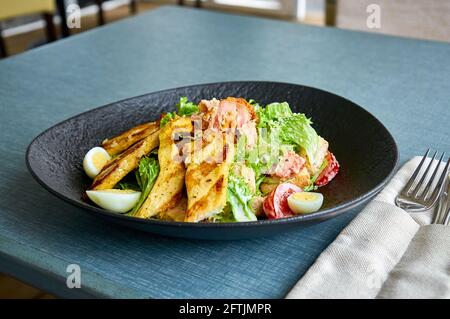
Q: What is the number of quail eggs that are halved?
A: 3